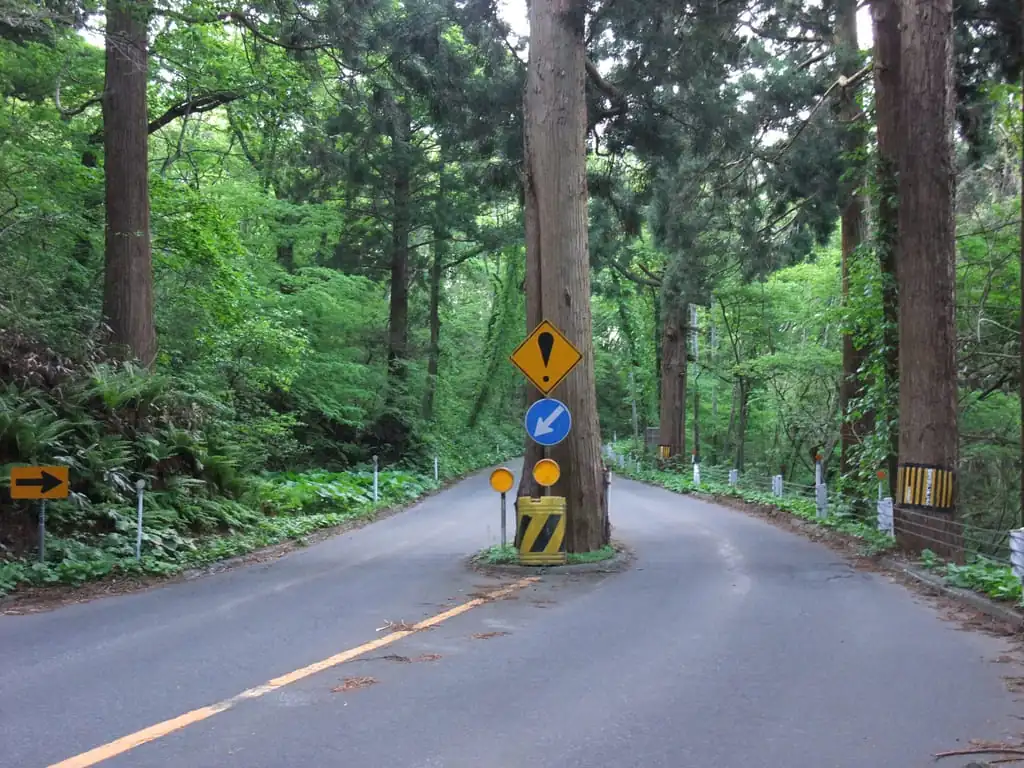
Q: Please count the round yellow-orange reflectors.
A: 2